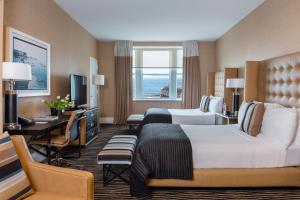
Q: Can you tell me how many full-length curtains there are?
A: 2